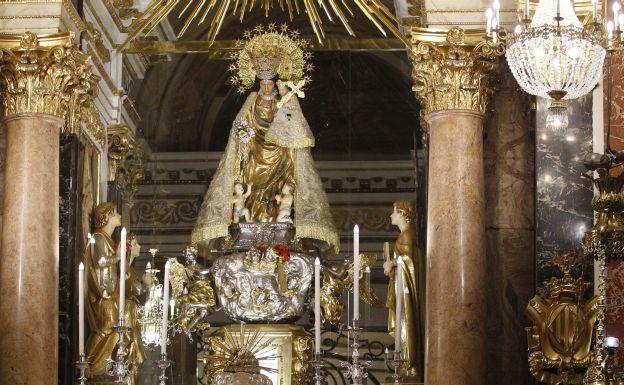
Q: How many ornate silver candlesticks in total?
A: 6